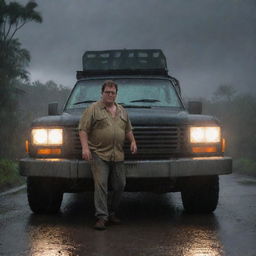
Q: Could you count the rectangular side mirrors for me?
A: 2